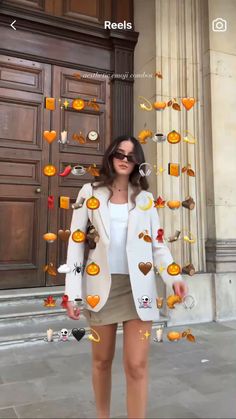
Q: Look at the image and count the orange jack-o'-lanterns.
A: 7